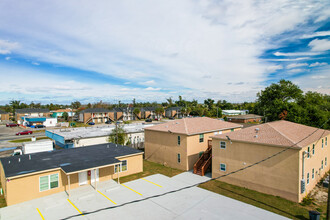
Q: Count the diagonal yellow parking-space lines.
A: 5